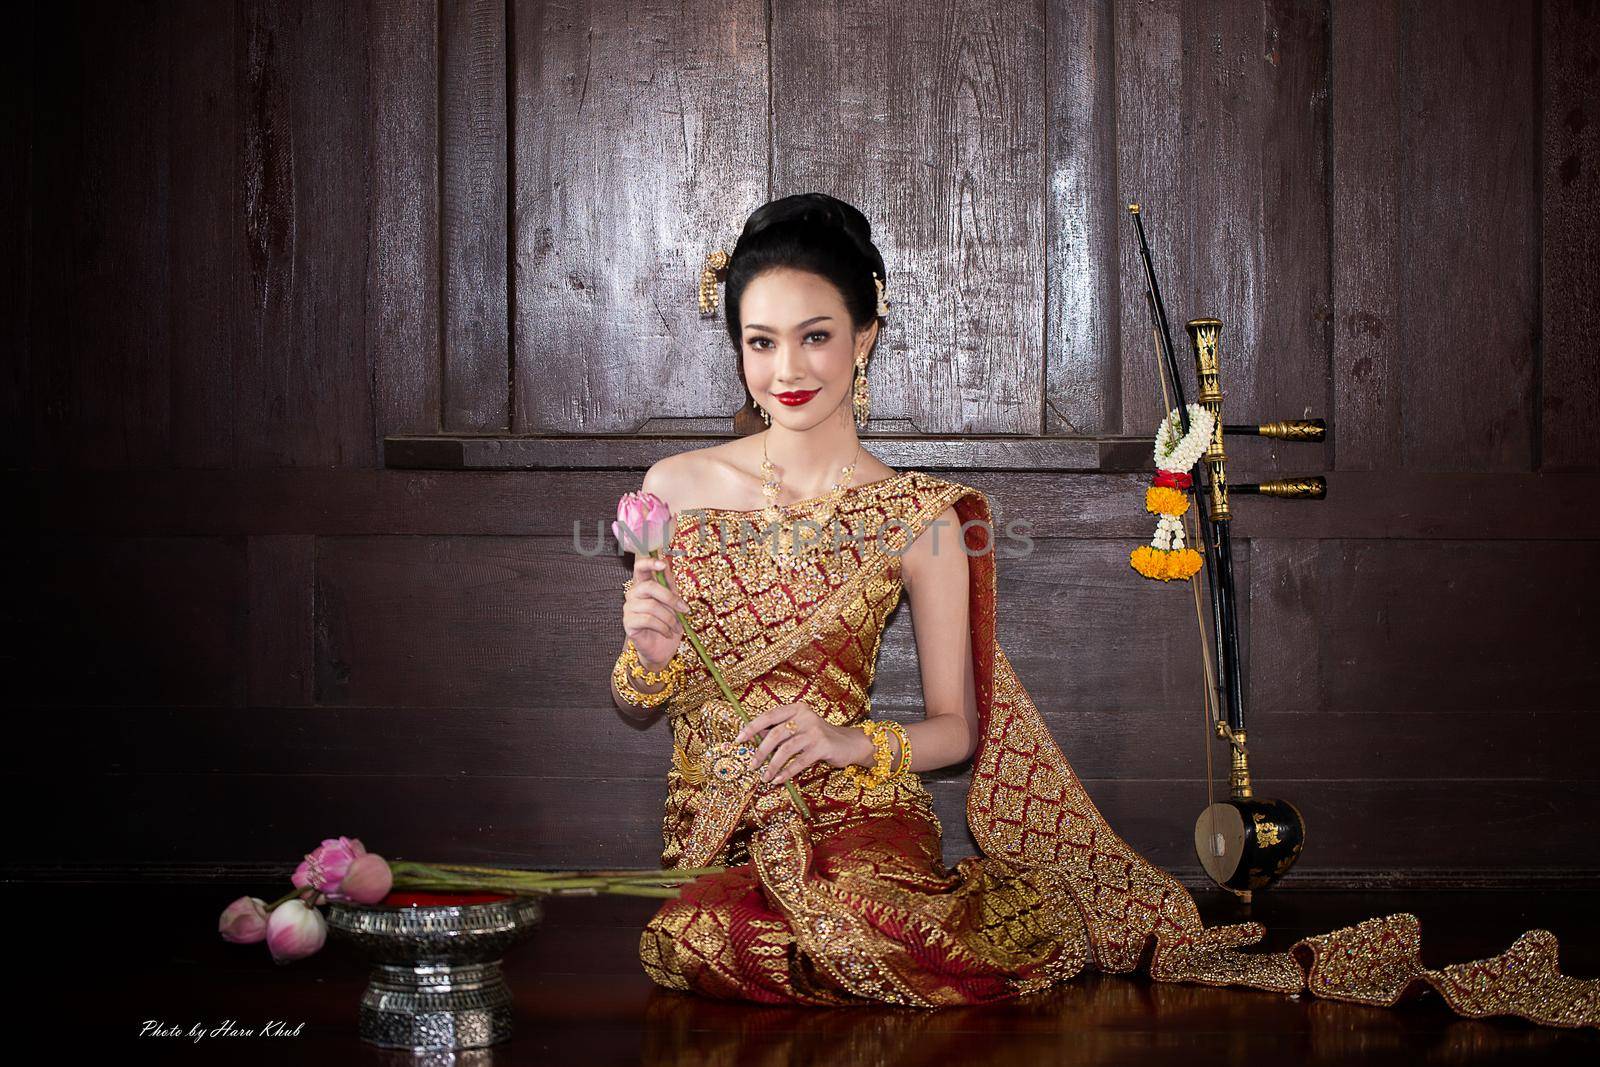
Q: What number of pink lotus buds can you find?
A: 5